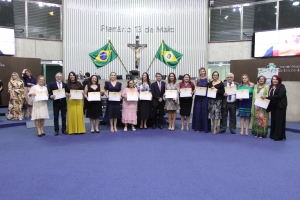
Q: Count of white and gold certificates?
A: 14